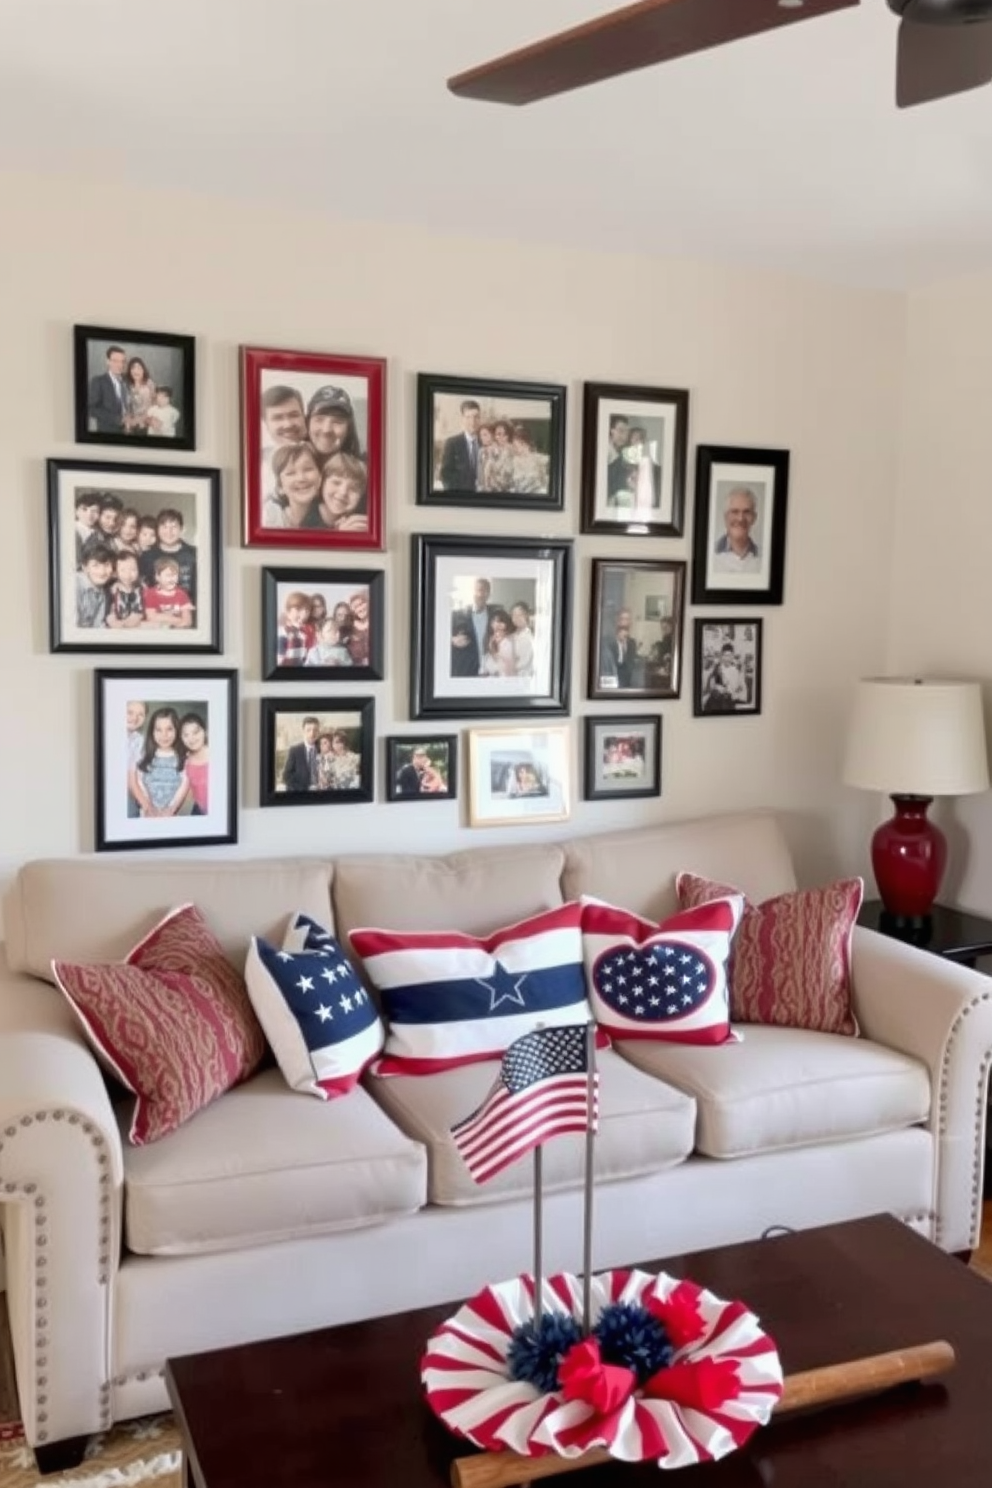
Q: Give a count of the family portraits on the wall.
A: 15